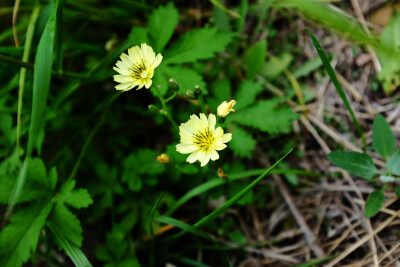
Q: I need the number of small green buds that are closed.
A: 4